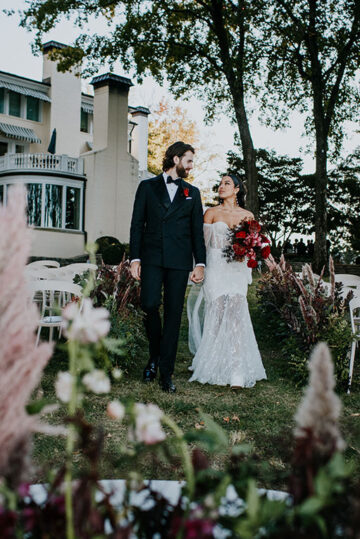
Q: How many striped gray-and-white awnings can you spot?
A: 3